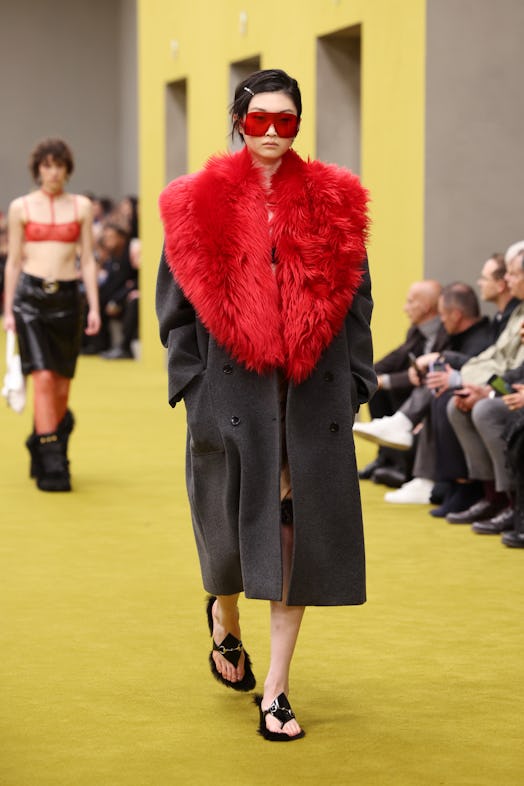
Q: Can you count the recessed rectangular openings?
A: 3